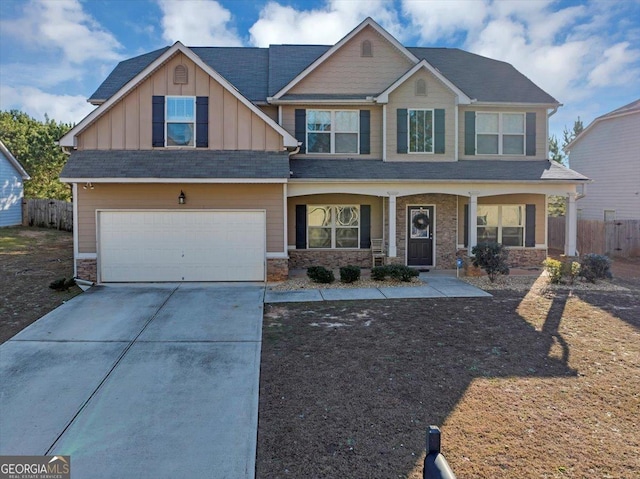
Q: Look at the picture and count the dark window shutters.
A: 12